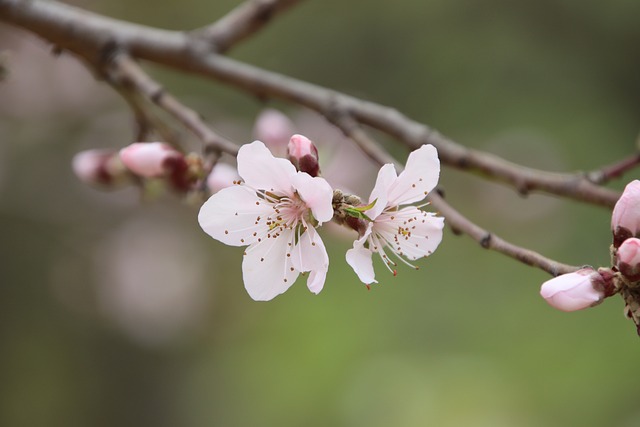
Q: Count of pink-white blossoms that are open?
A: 2